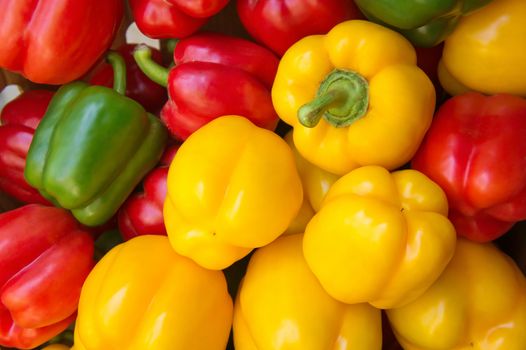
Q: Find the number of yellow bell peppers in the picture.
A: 8